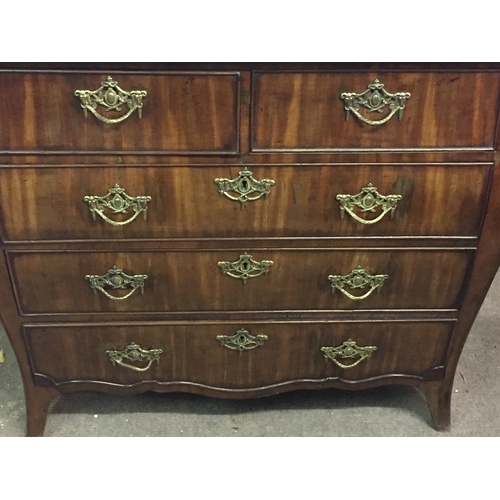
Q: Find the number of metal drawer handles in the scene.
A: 8